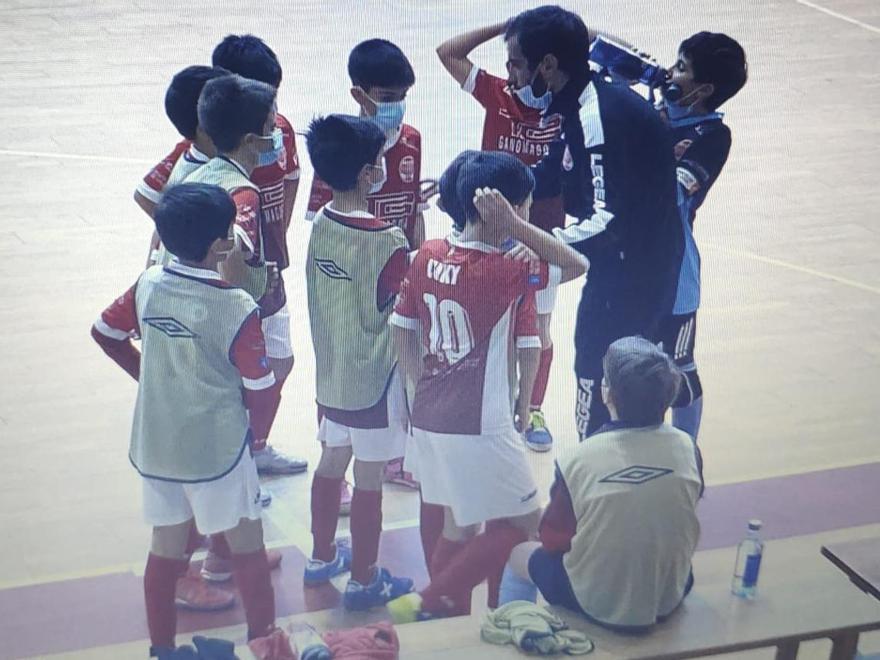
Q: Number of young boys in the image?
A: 11